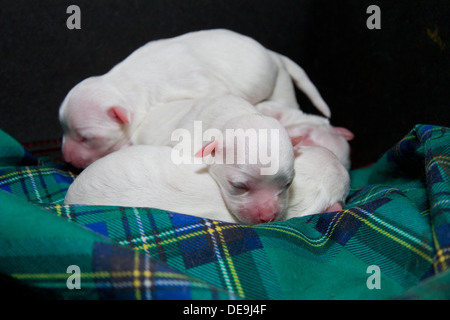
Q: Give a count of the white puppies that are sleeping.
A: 4